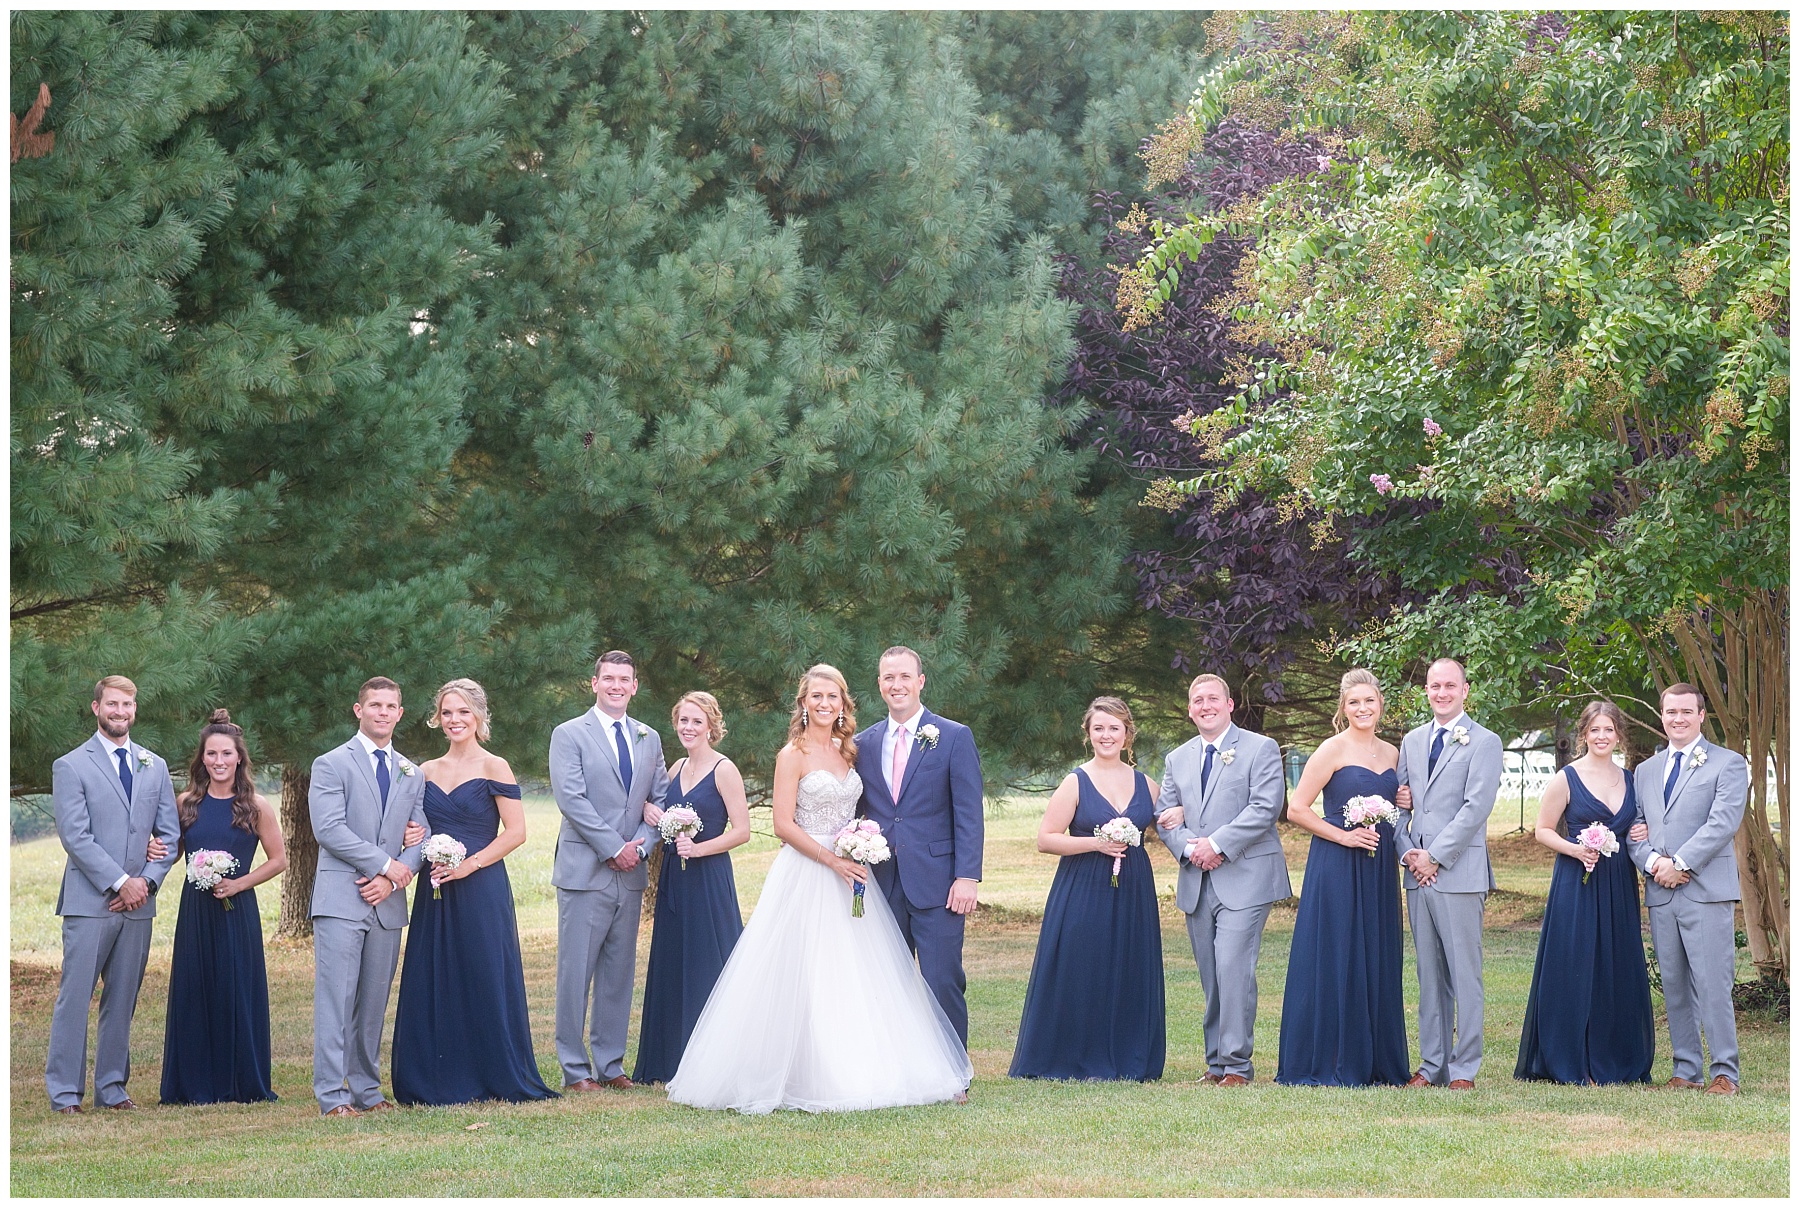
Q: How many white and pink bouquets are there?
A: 7